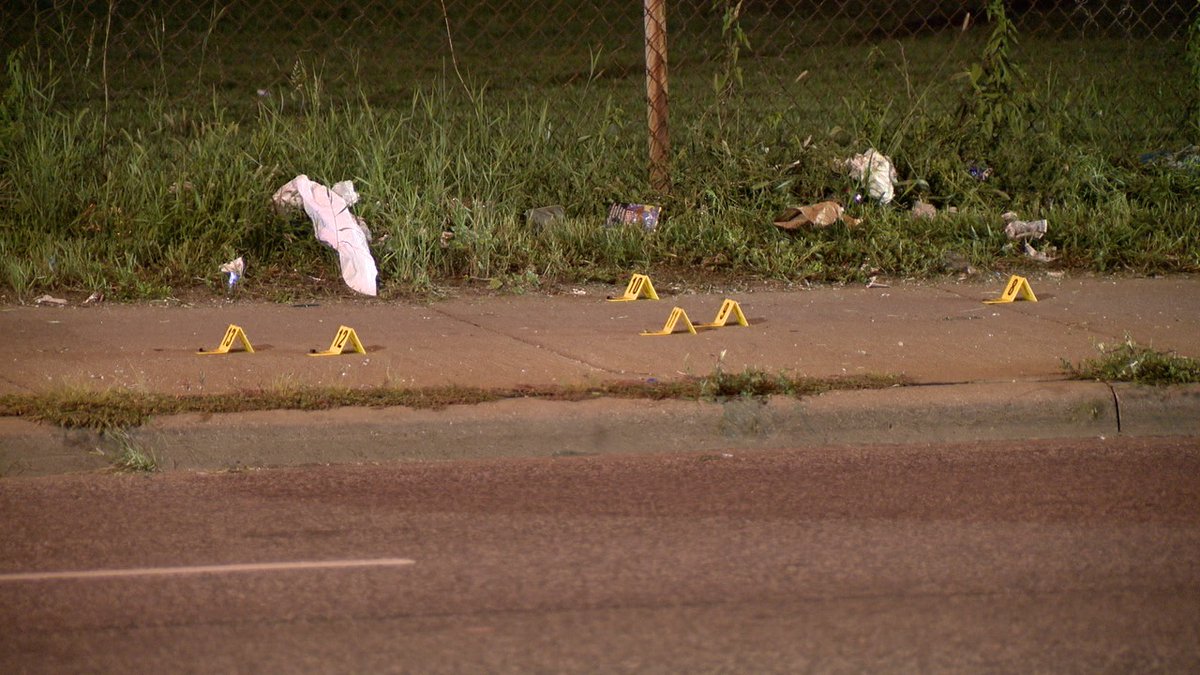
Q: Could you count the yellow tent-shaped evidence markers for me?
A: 6